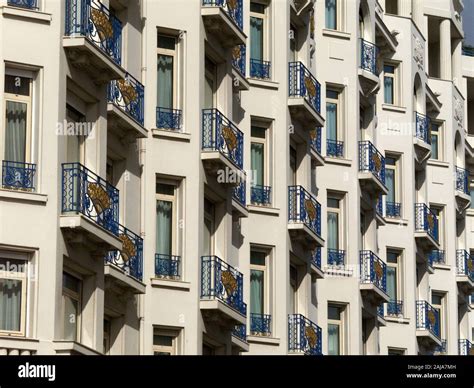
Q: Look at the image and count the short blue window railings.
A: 13